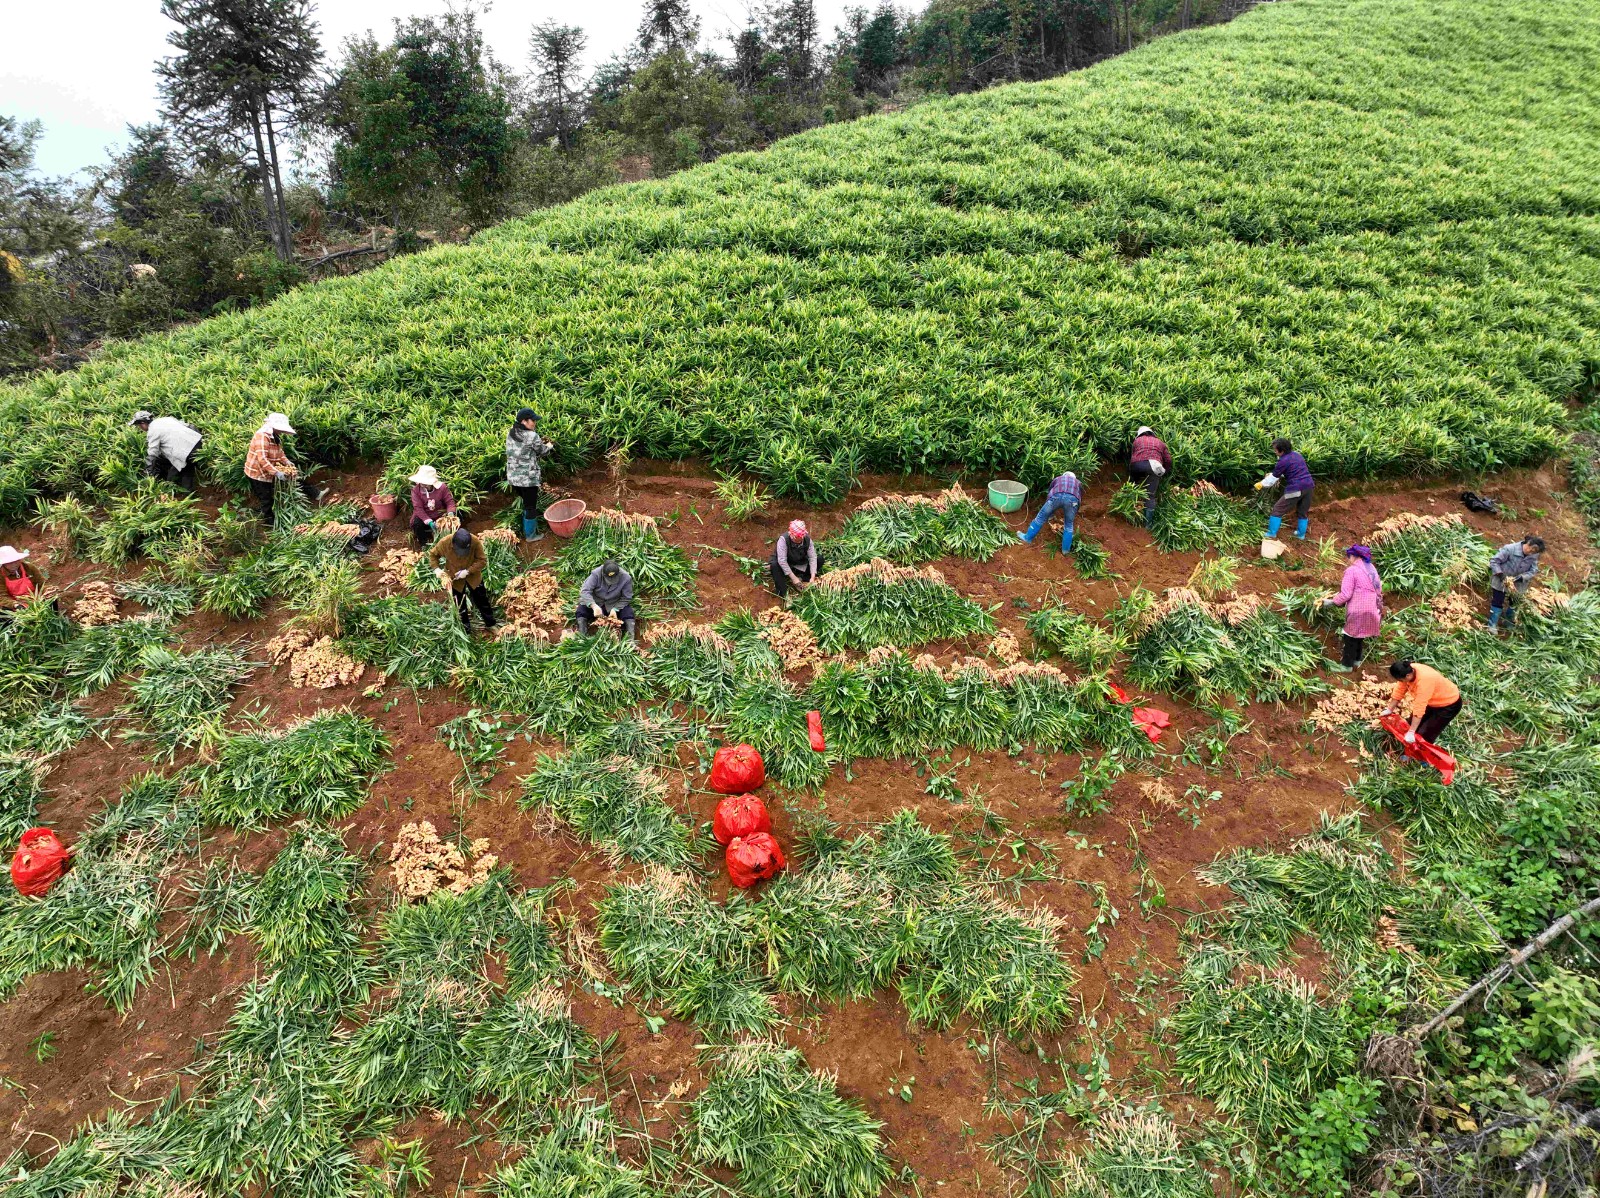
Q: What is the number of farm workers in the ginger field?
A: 14